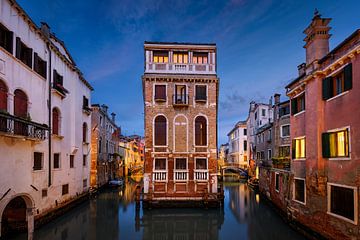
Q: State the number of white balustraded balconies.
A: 3